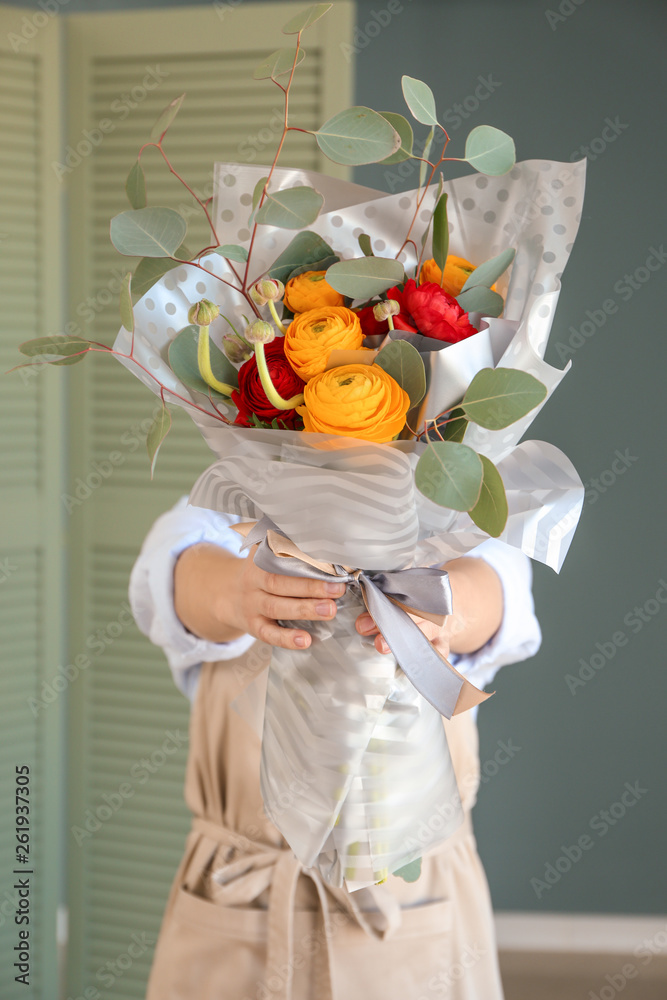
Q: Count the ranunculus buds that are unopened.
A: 5